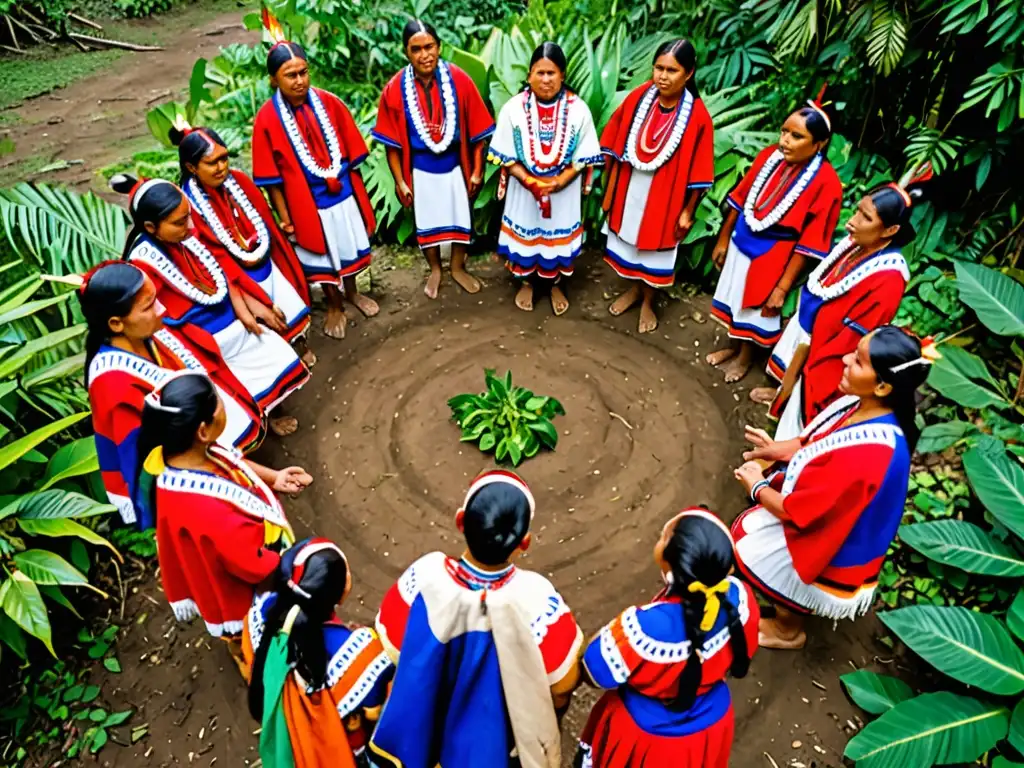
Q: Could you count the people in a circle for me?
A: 14